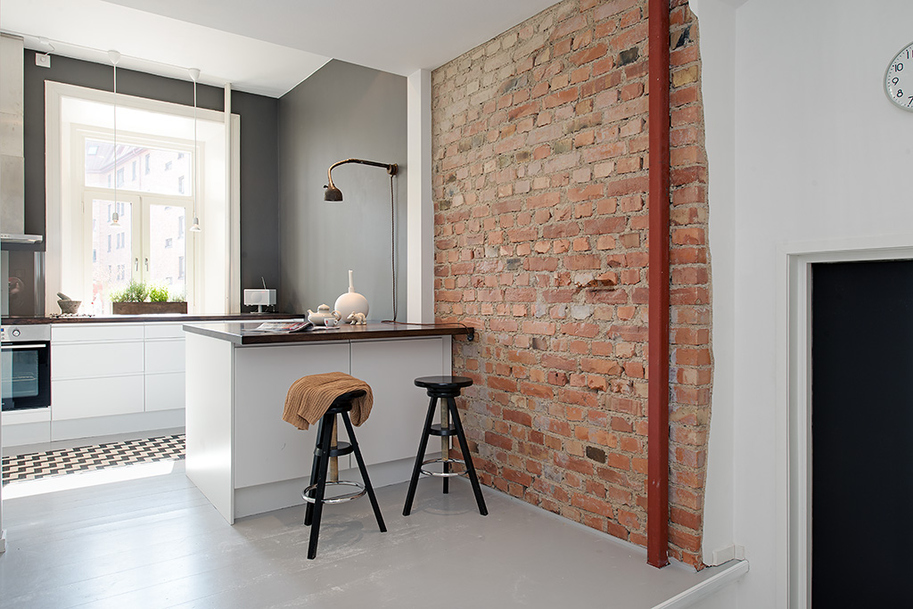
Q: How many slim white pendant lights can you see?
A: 2